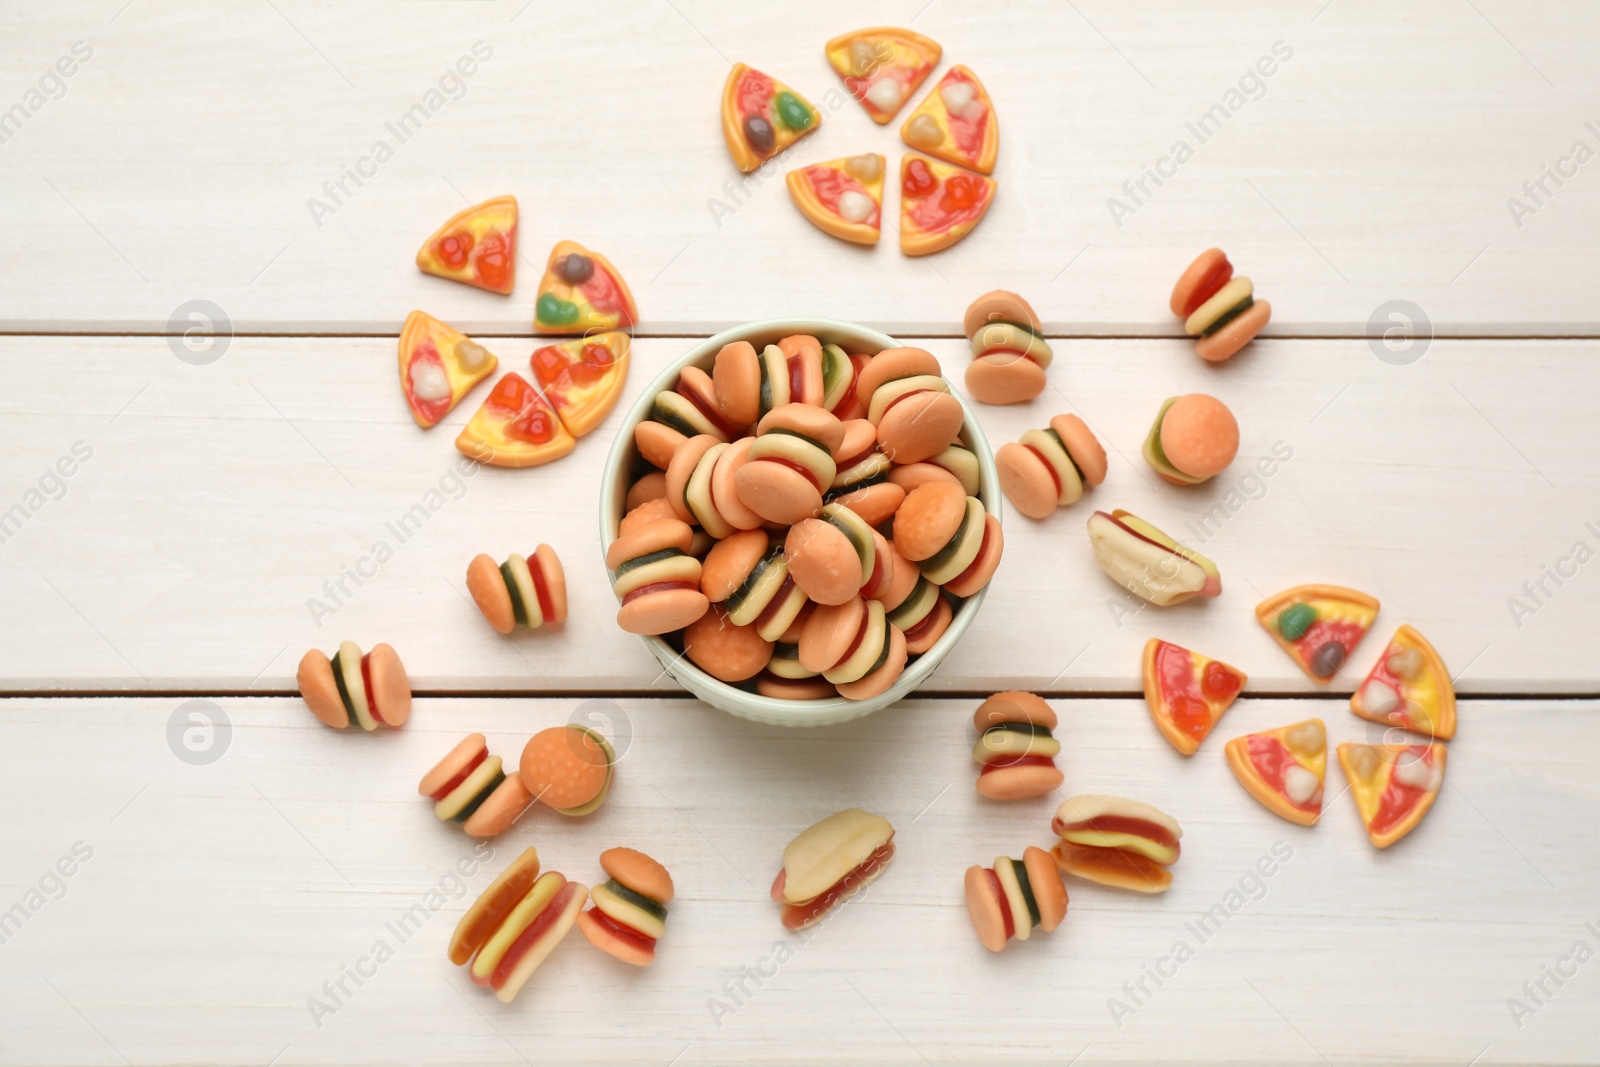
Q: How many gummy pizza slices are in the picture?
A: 15